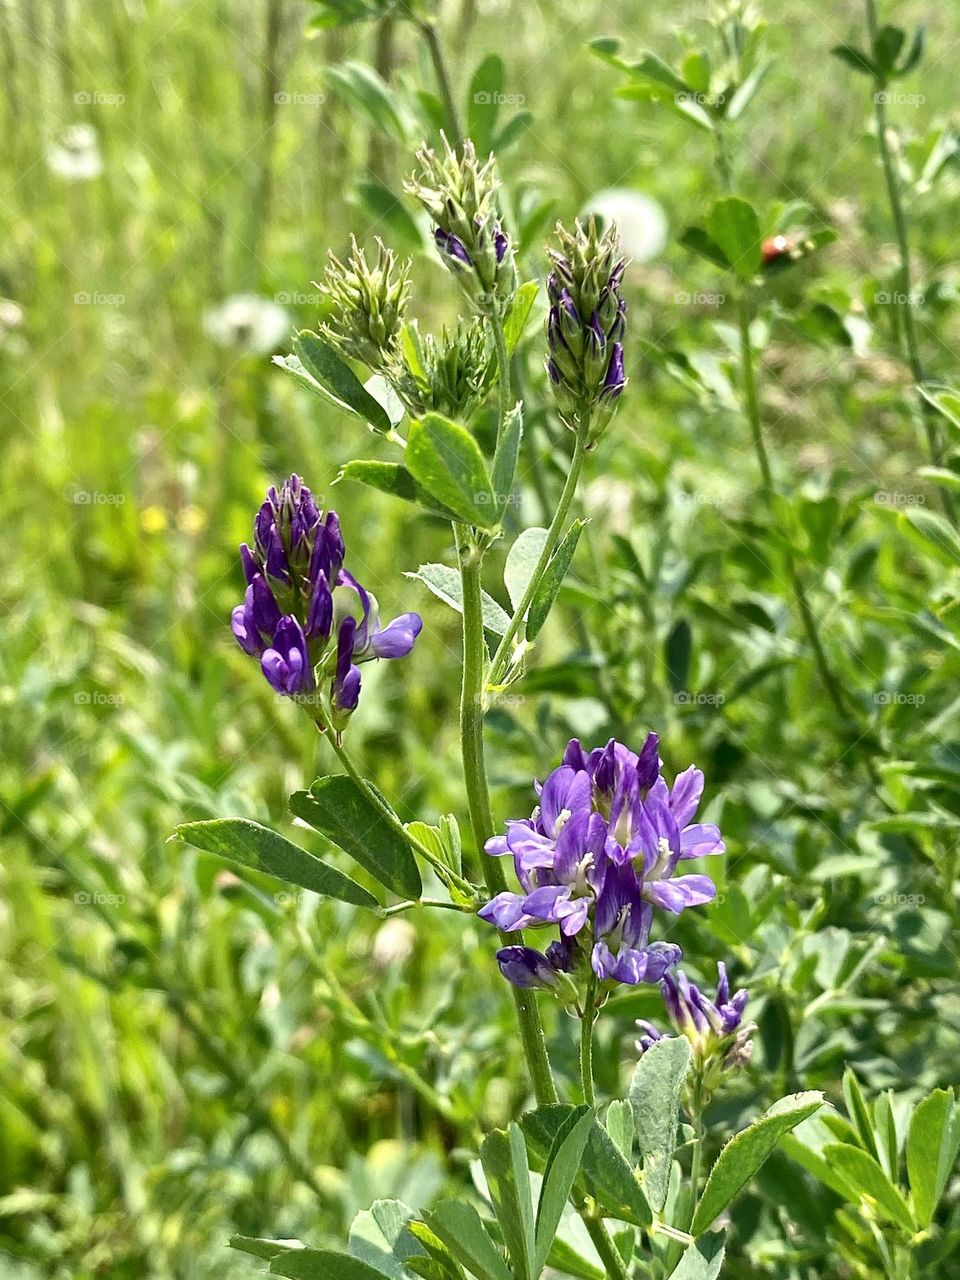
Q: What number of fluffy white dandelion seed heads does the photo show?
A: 3